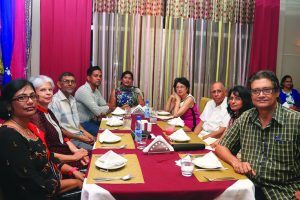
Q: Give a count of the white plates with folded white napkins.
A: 7